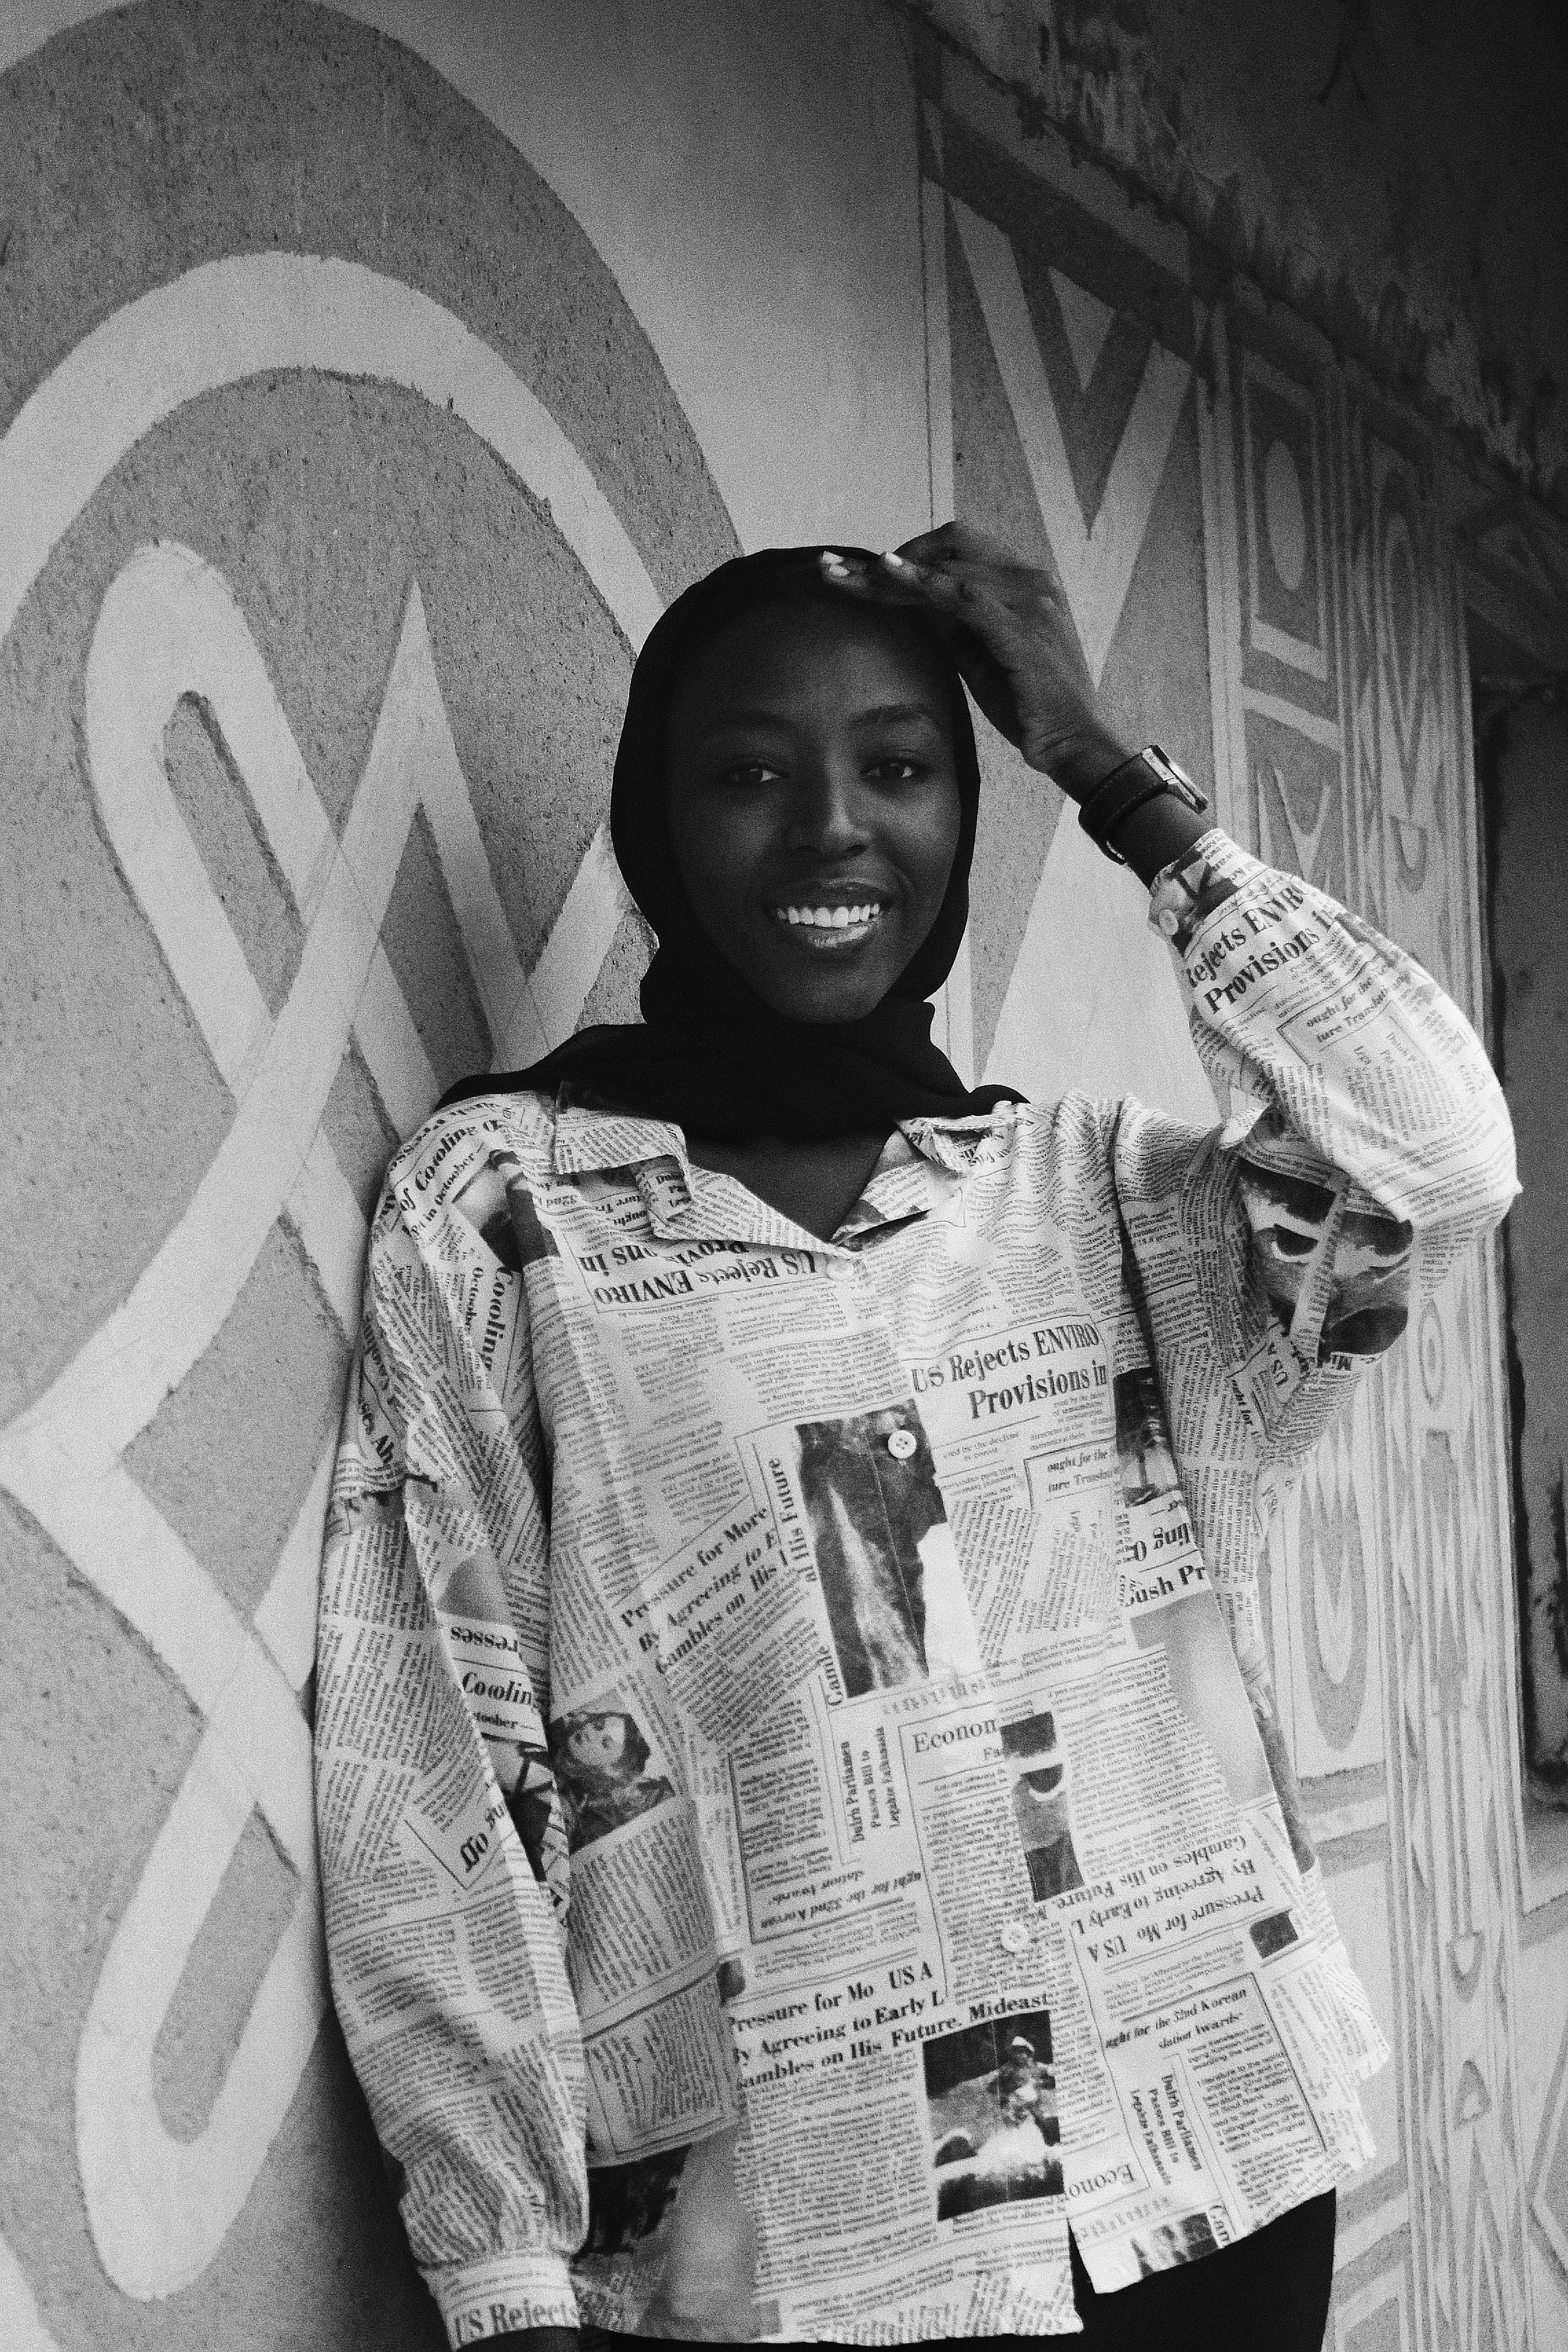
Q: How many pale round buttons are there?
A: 4